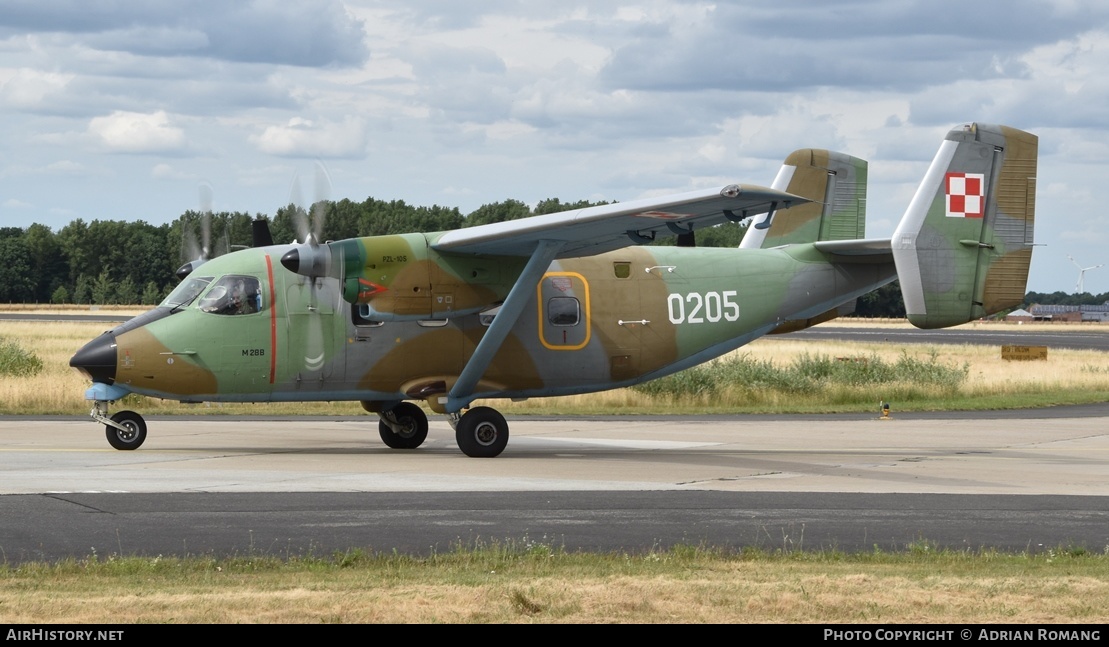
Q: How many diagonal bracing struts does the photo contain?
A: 1